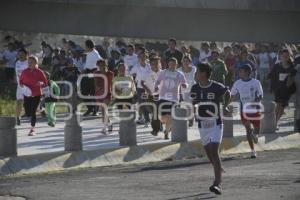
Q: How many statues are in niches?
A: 0